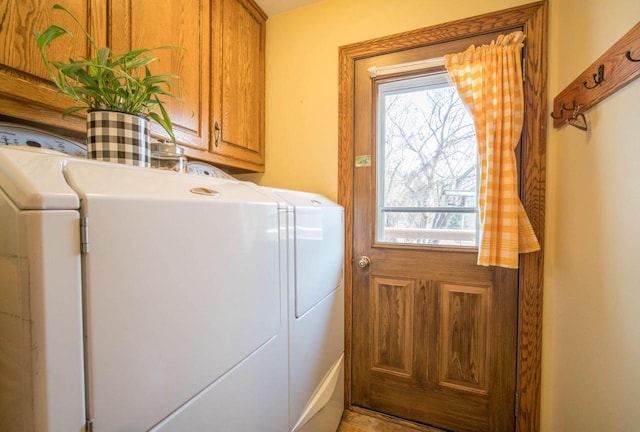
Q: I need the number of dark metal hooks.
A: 4